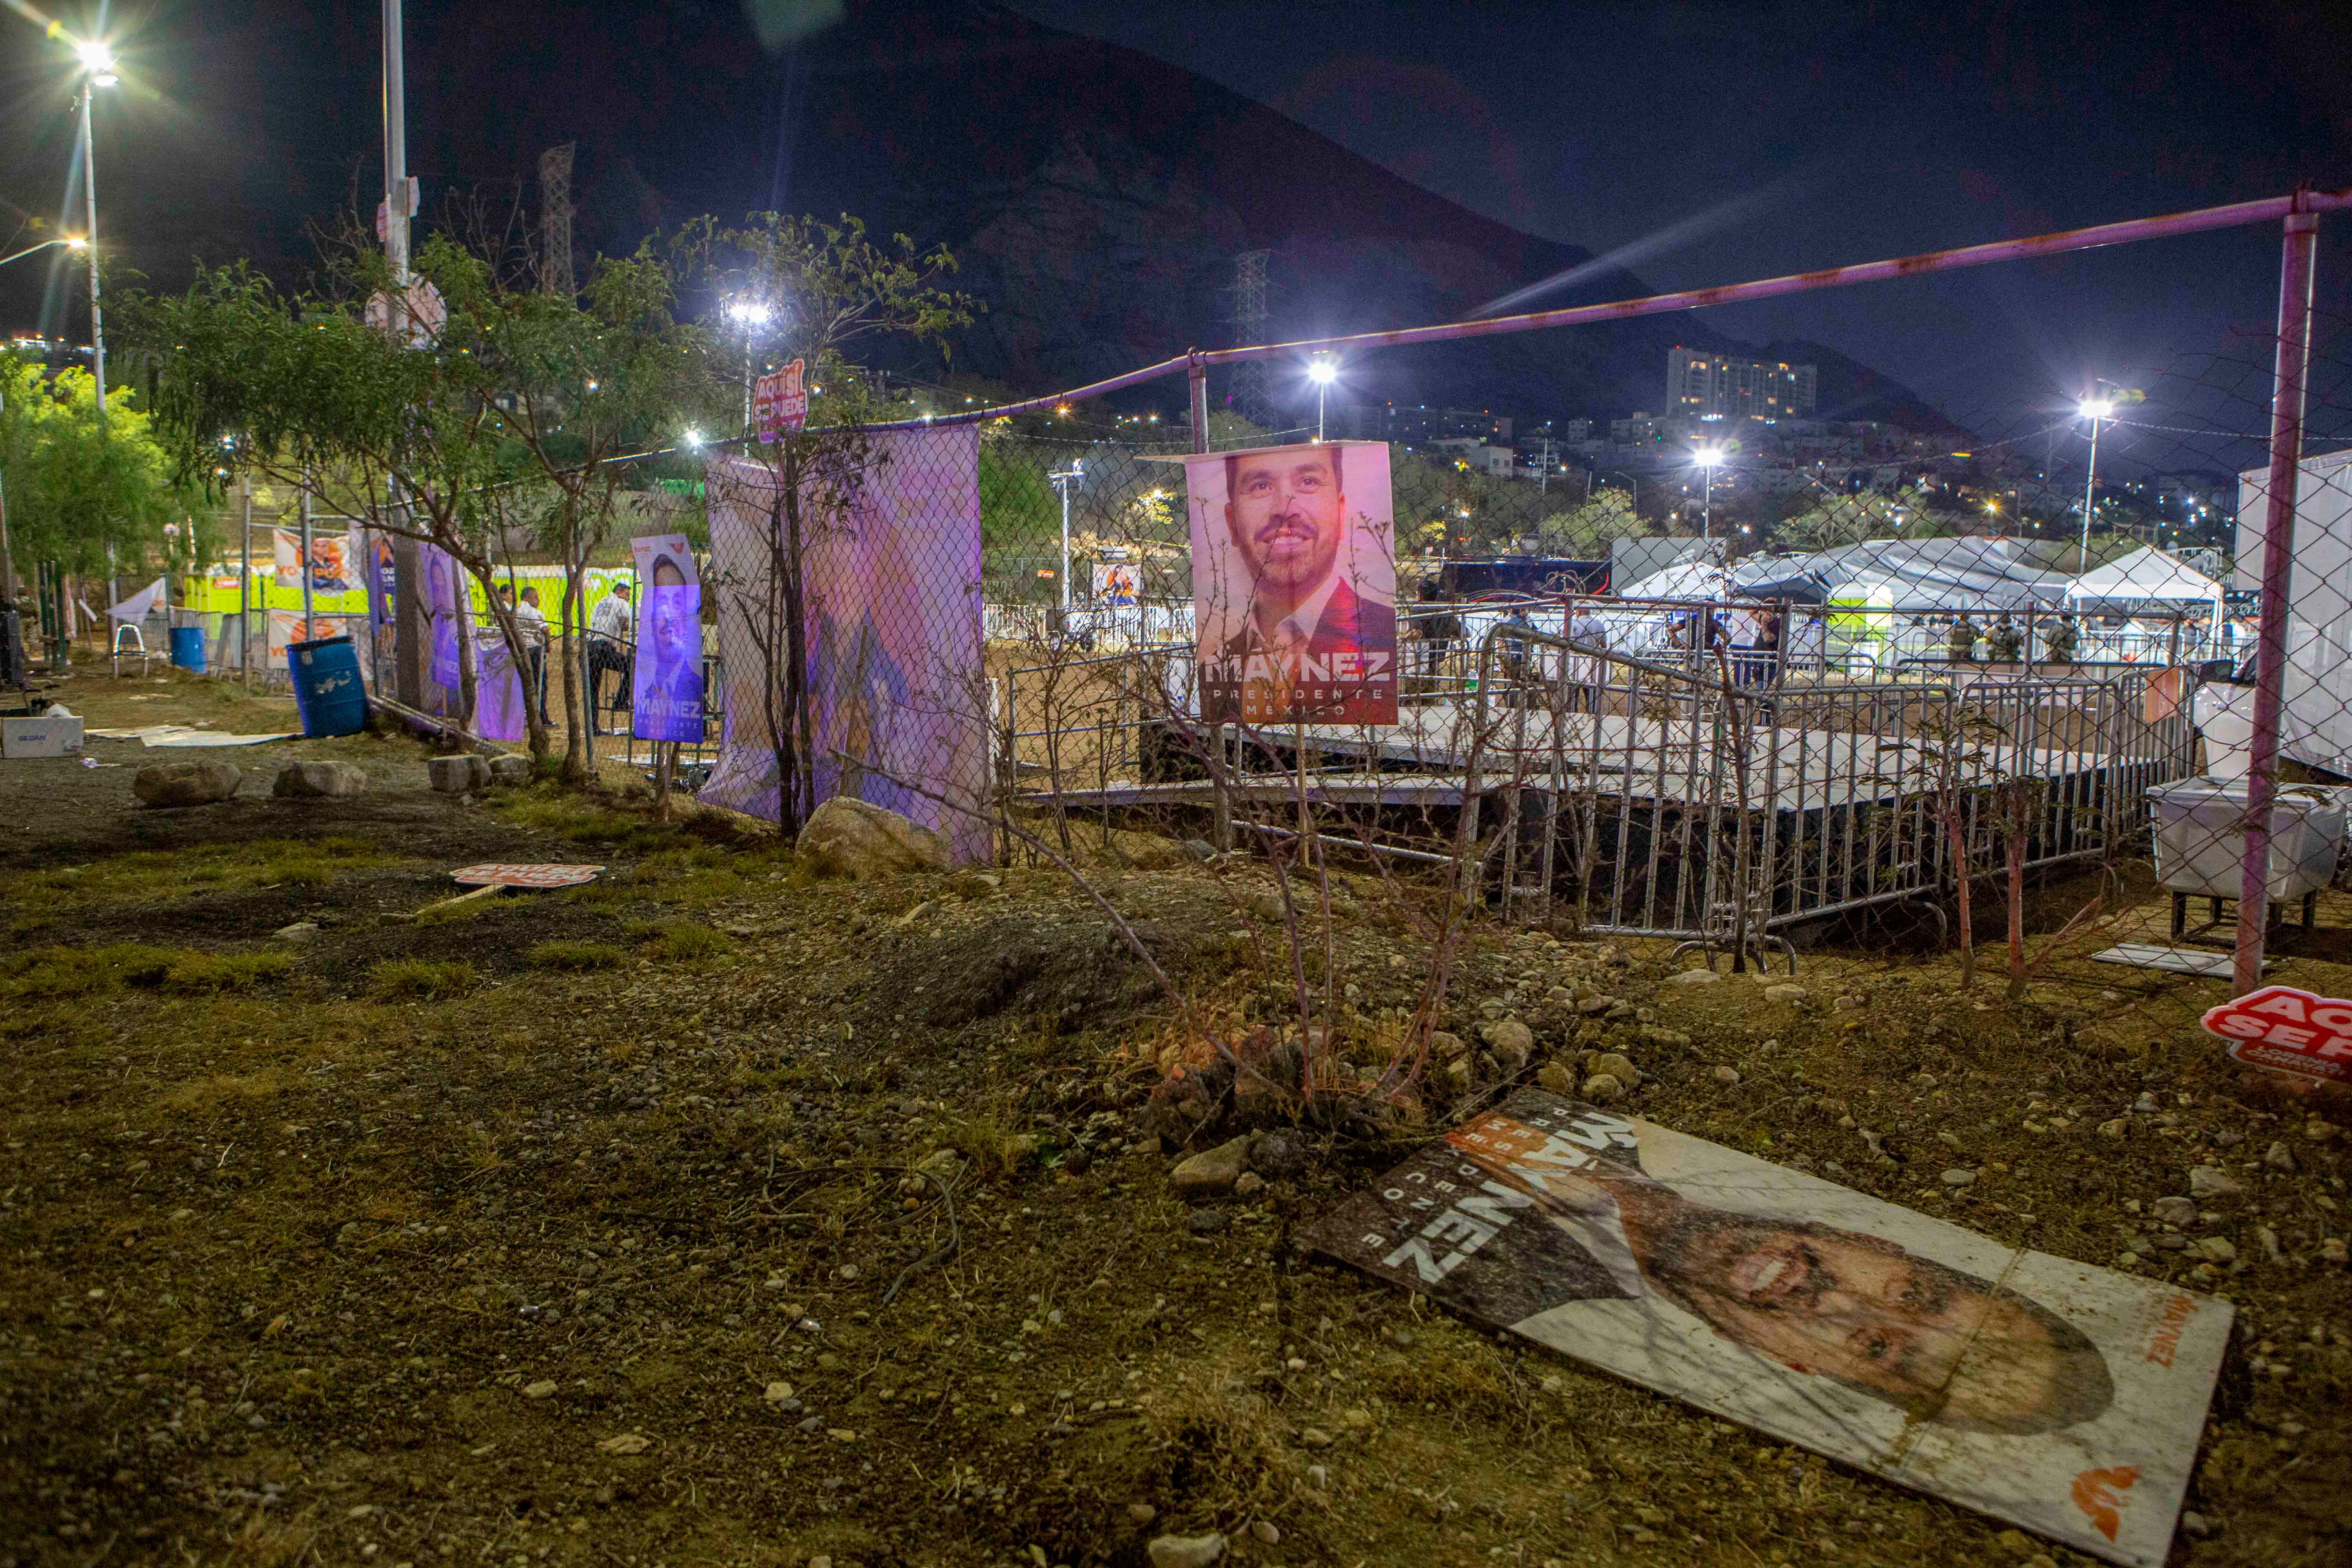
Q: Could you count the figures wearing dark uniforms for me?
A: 3